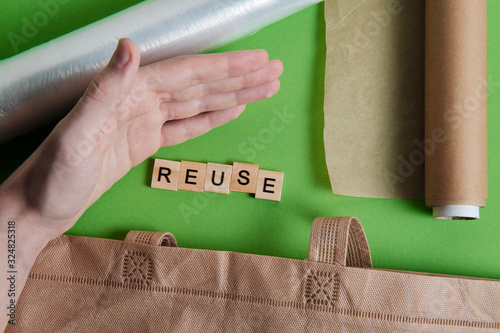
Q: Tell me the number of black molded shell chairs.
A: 0